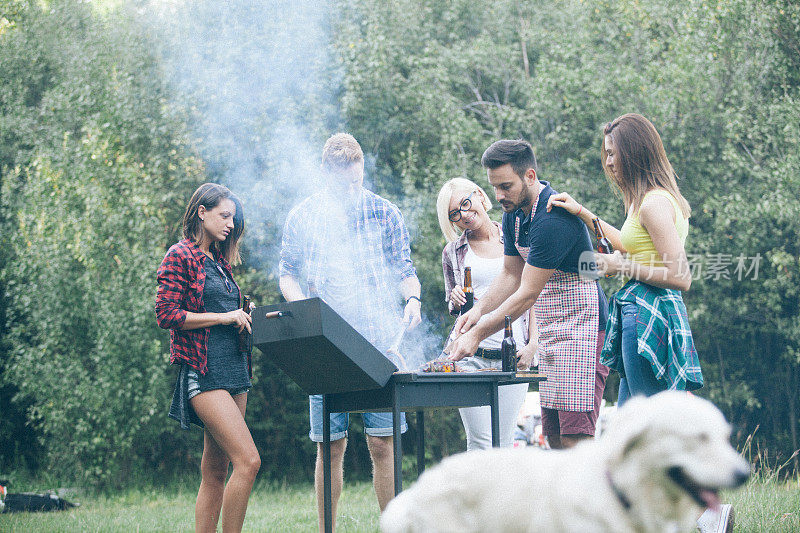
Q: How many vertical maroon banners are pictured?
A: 0